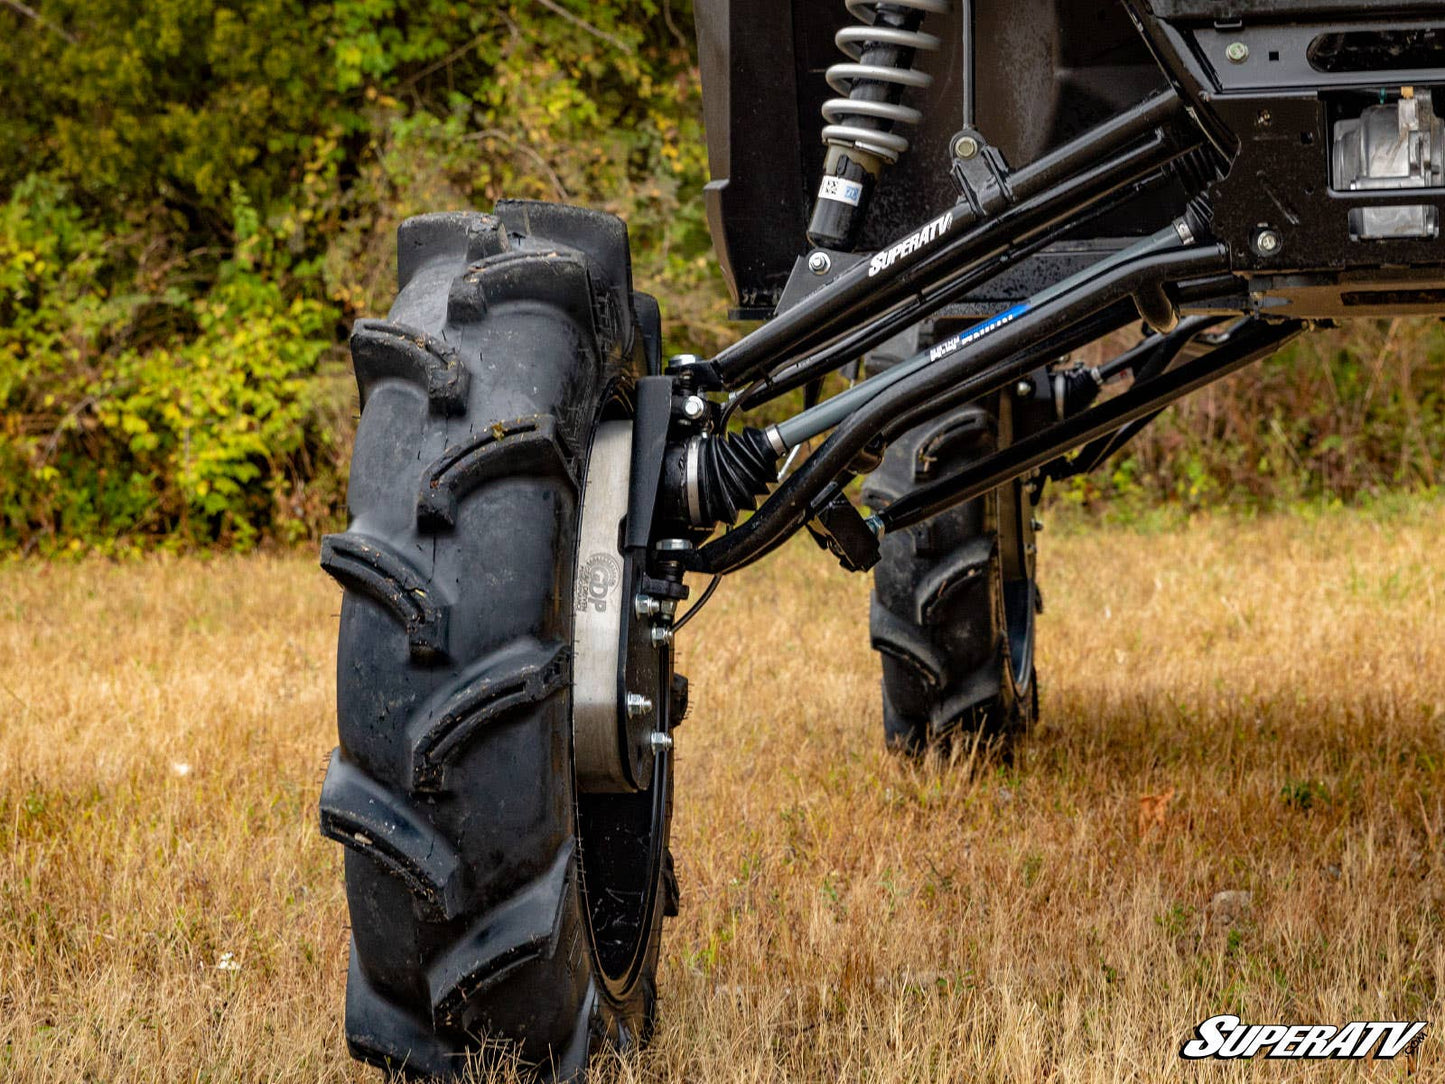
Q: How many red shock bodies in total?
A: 0